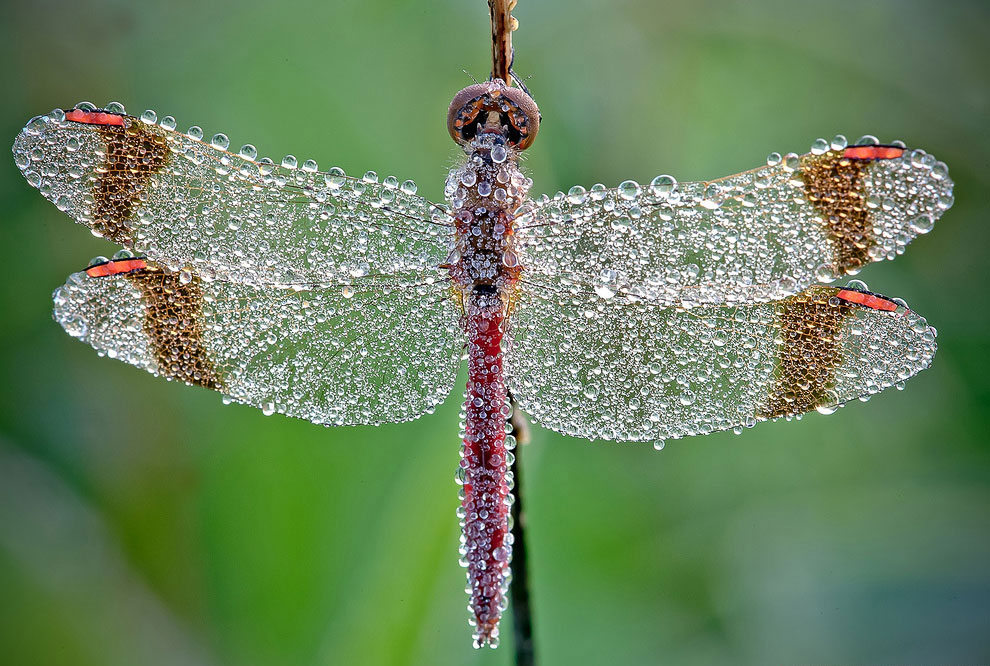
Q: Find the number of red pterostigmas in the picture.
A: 4